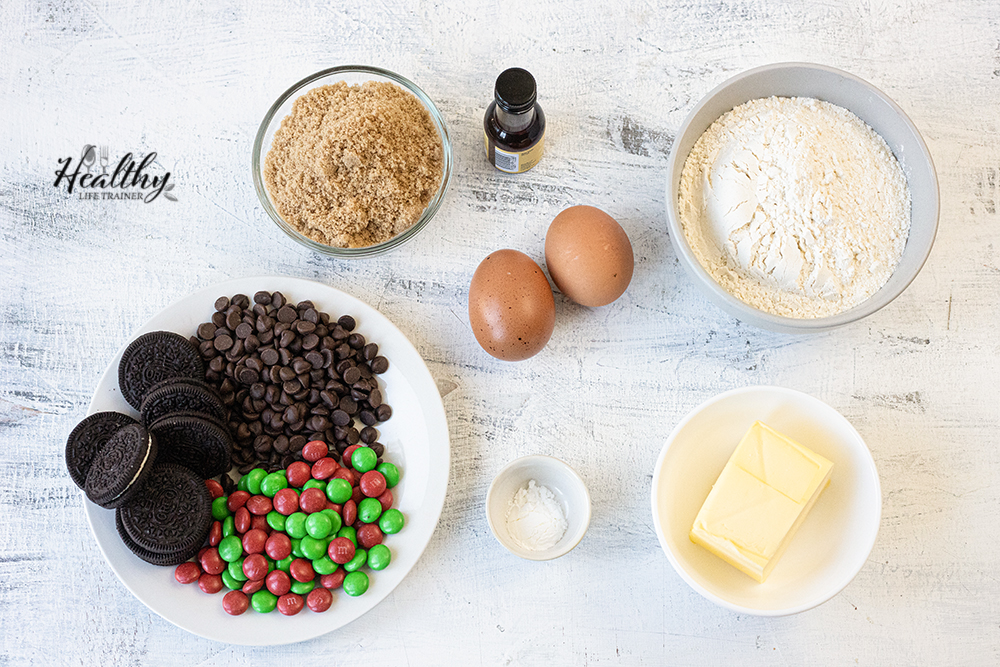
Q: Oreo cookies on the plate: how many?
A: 7